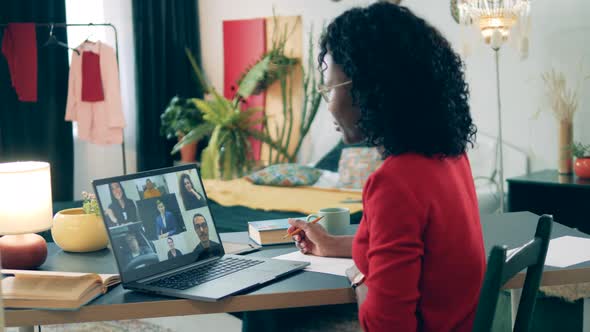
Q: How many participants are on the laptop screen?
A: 7